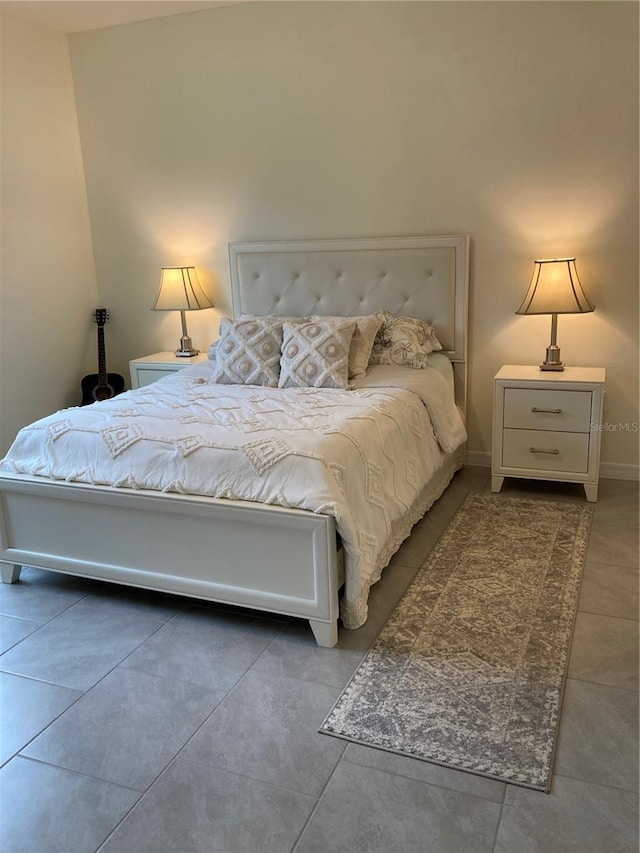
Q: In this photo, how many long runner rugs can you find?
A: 1